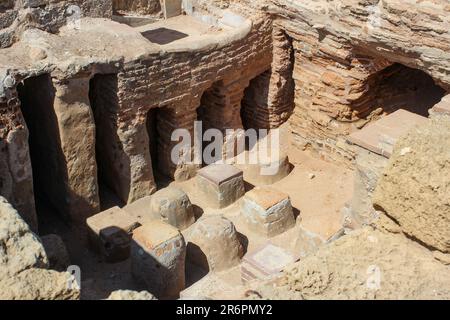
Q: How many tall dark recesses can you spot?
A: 5